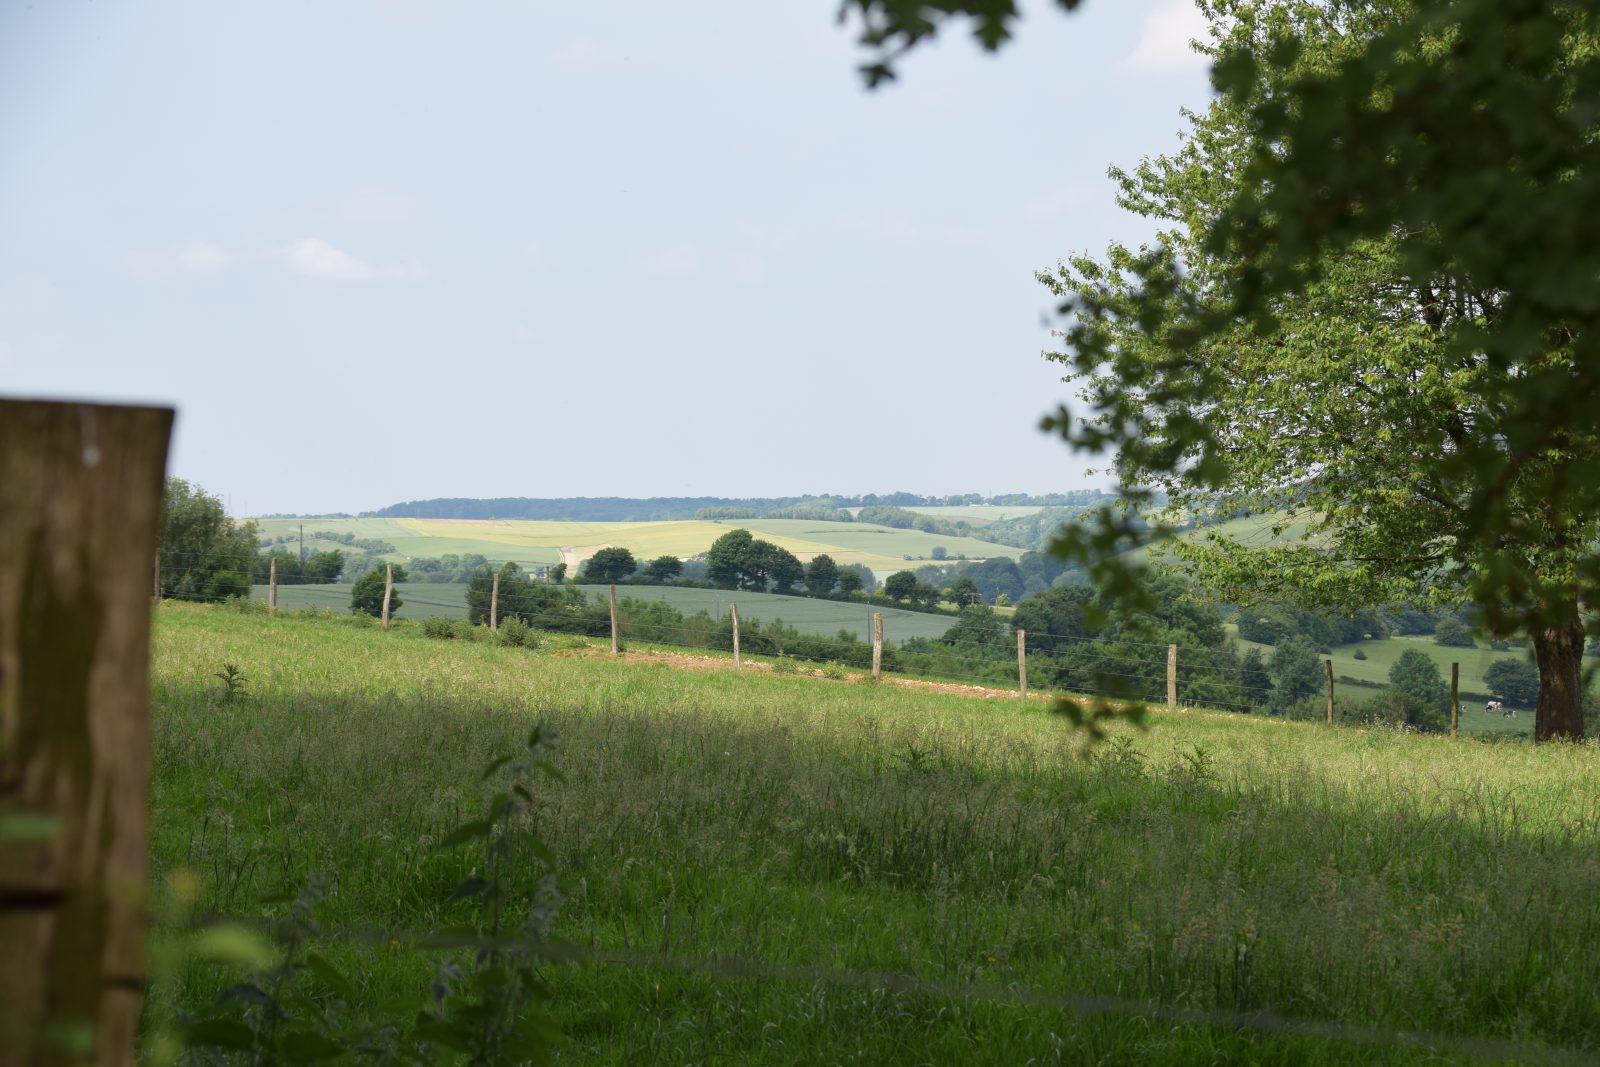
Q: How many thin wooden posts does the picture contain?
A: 11